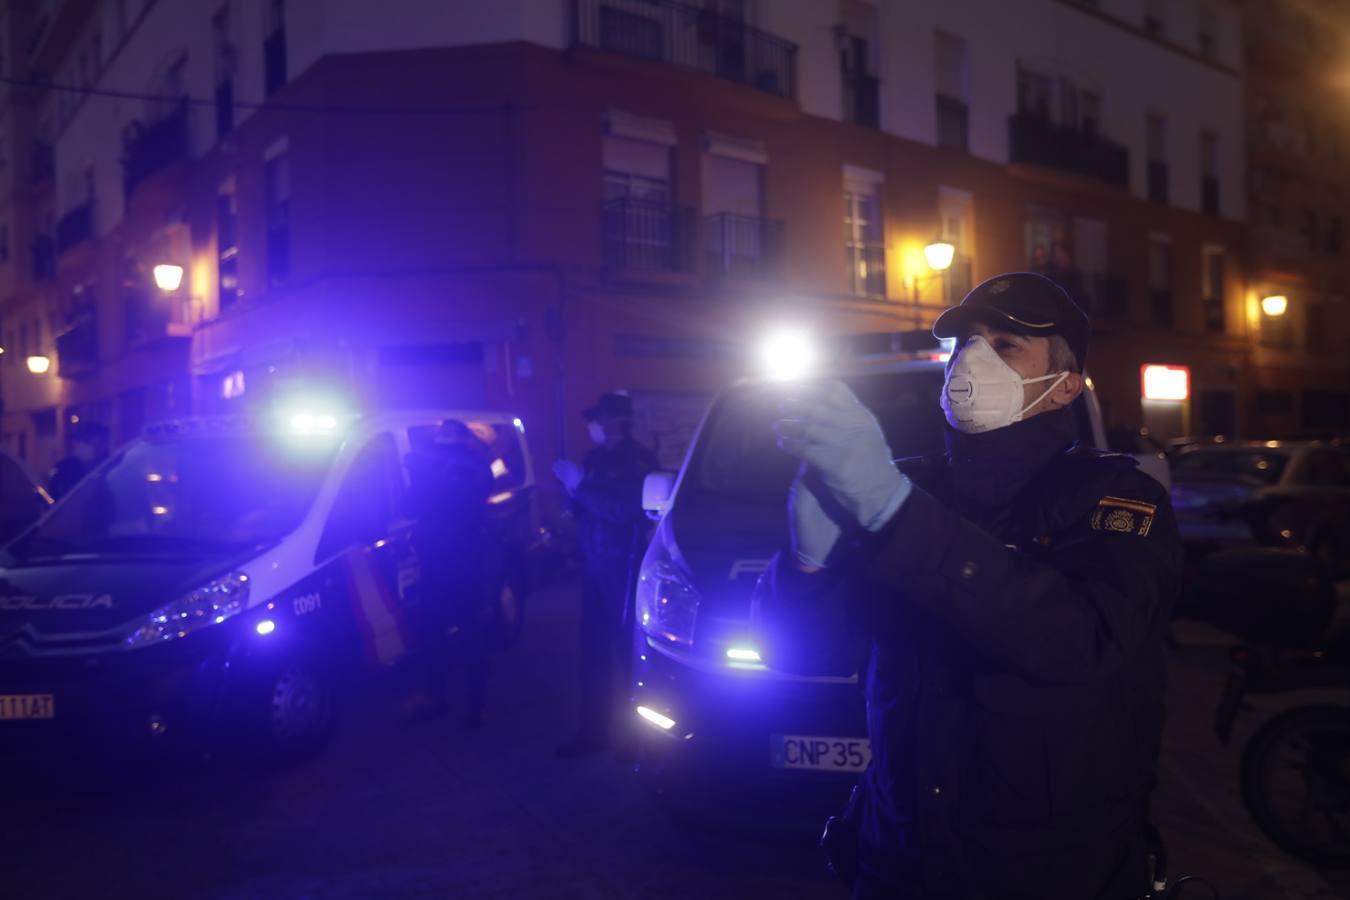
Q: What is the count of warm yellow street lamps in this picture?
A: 4